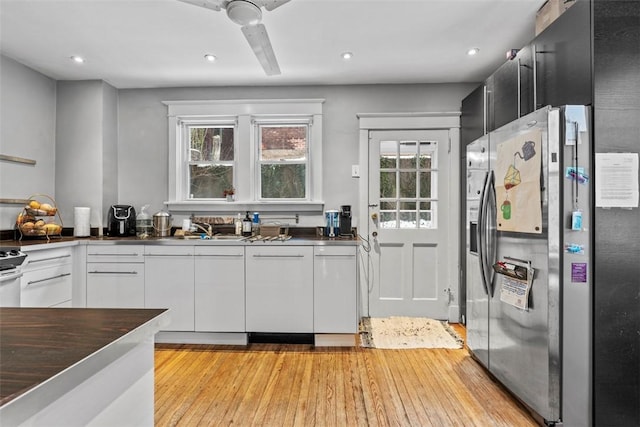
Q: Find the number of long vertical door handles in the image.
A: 5